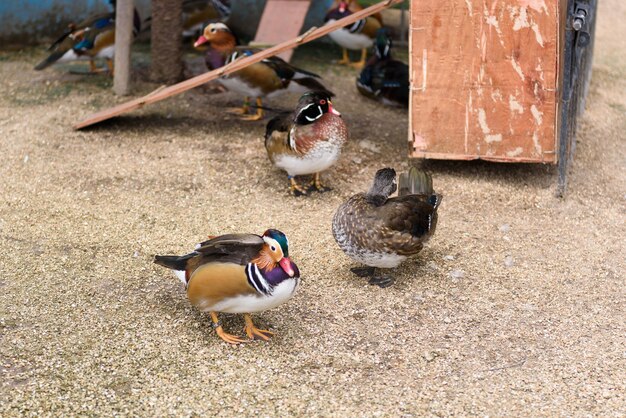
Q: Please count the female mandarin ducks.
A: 1